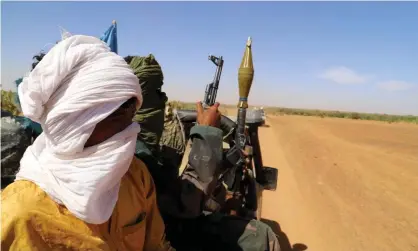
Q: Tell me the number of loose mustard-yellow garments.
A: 1